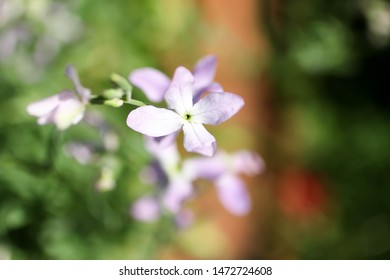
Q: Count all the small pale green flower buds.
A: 3